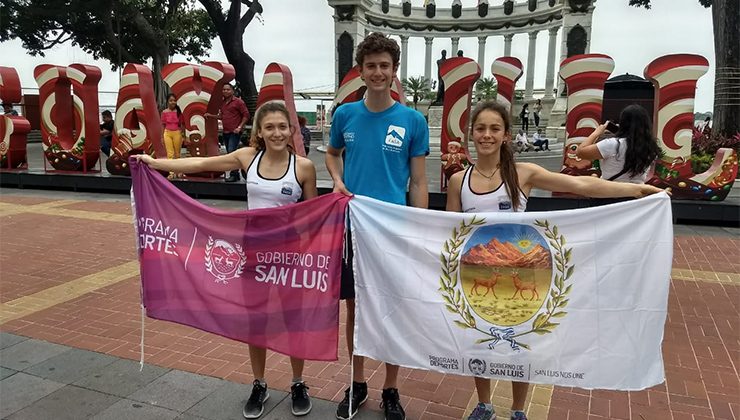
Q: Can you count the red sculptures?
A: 9